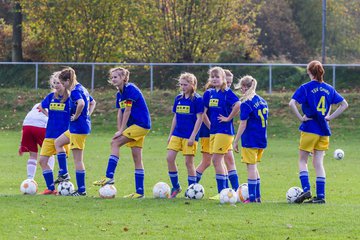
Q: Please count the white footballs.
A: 9